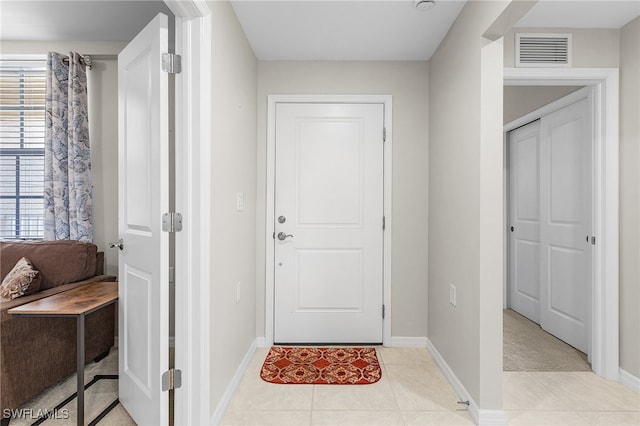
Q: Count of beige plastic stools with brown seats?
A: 0